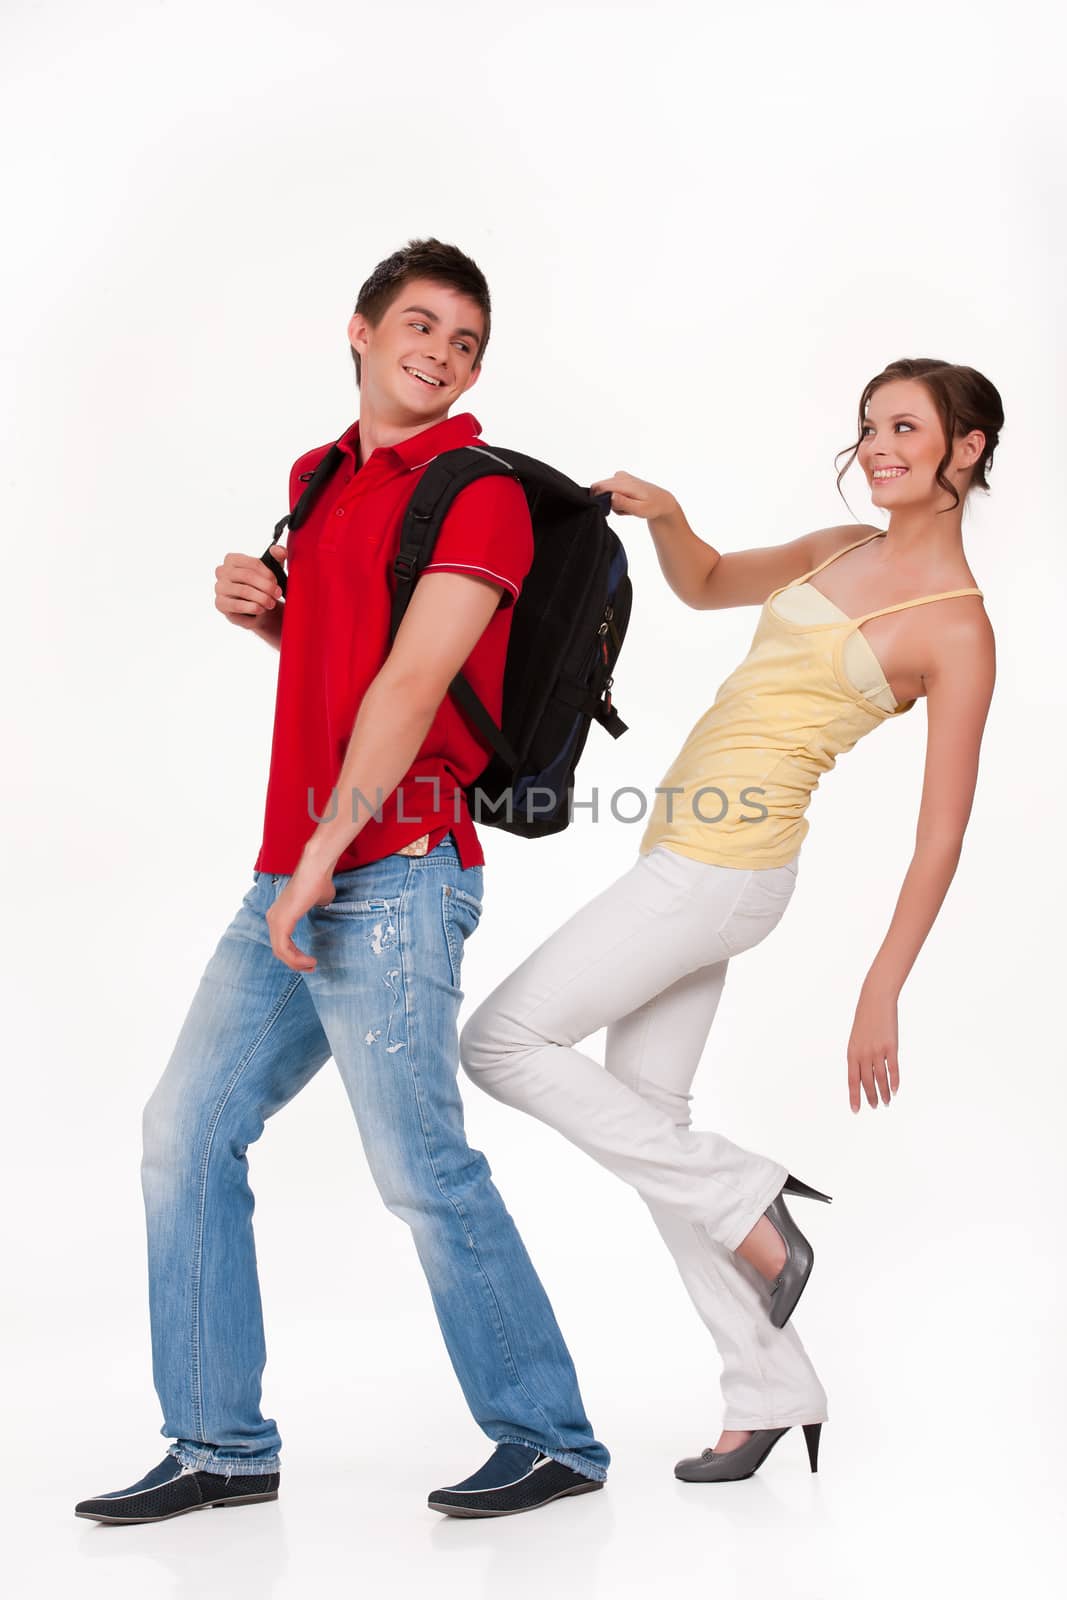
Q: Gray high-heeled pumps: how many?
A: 2